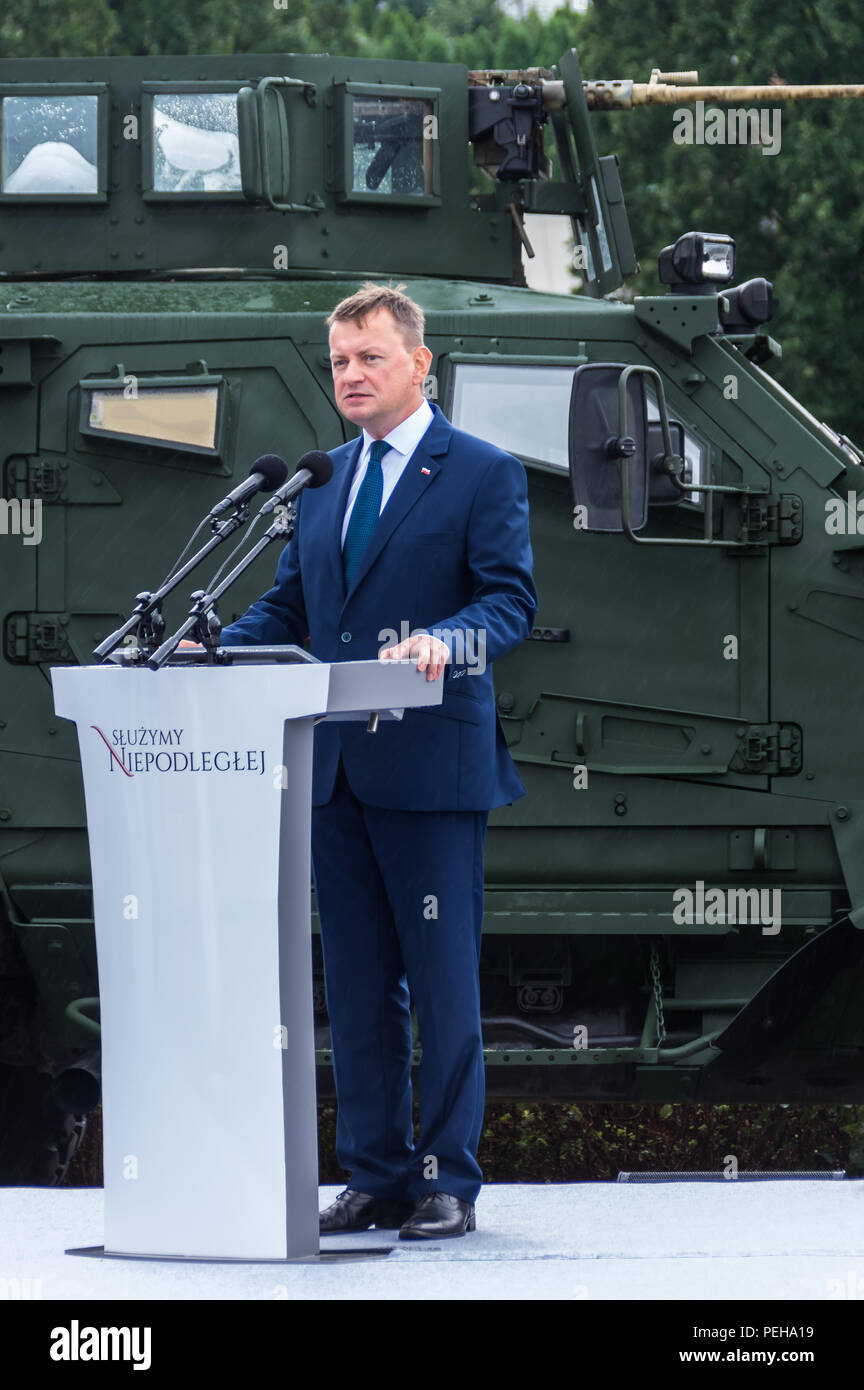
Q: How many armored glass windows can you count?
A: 5